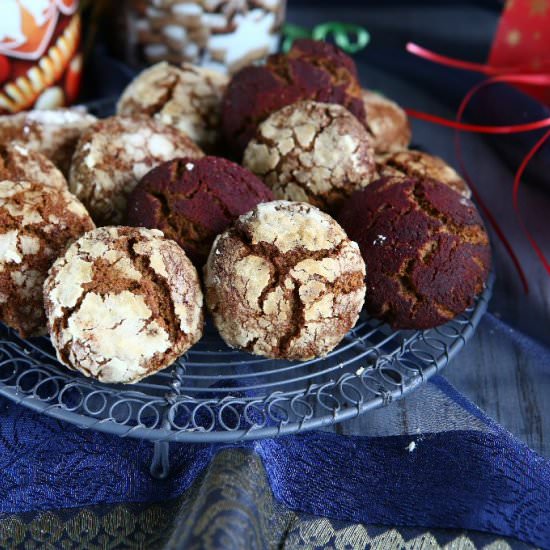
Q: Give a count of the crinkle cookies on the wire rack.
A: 13